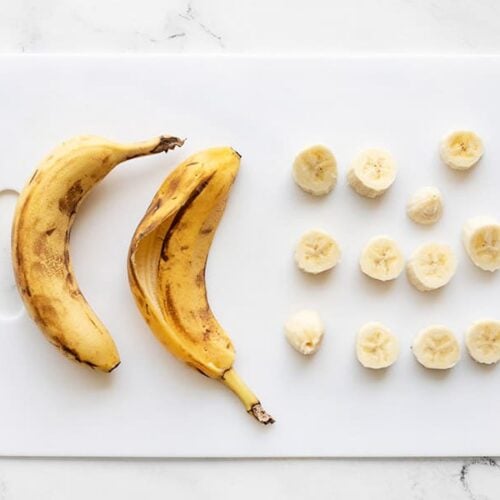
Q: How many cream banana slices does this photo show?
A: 12